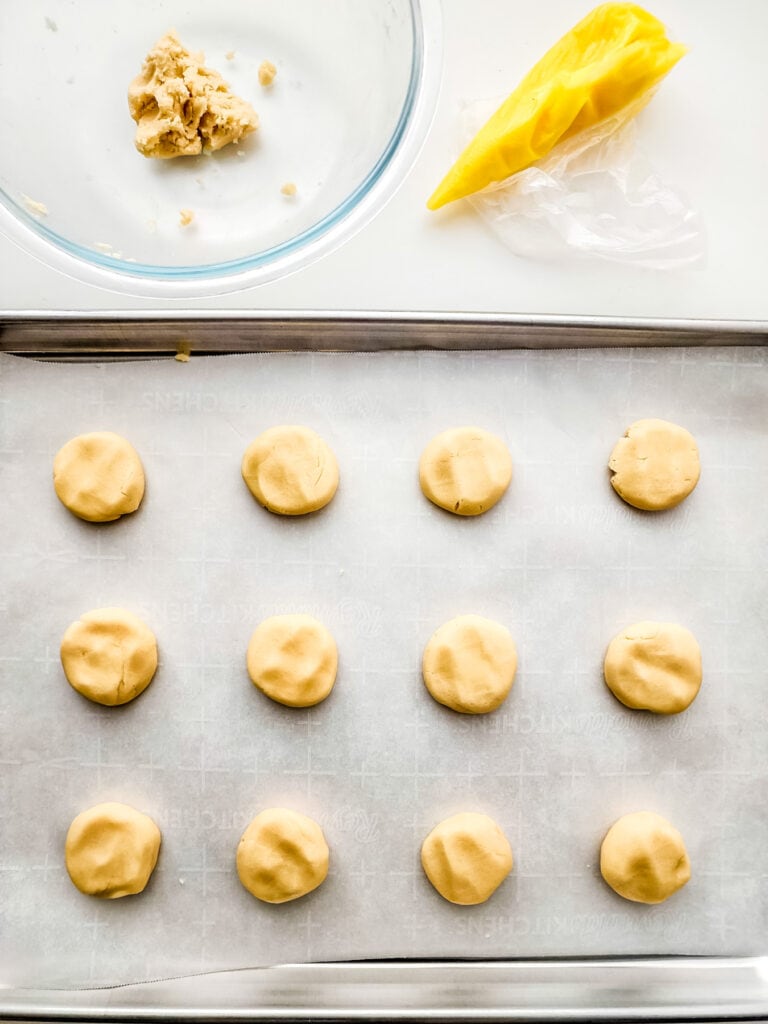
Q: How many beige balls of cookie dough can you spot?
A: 12